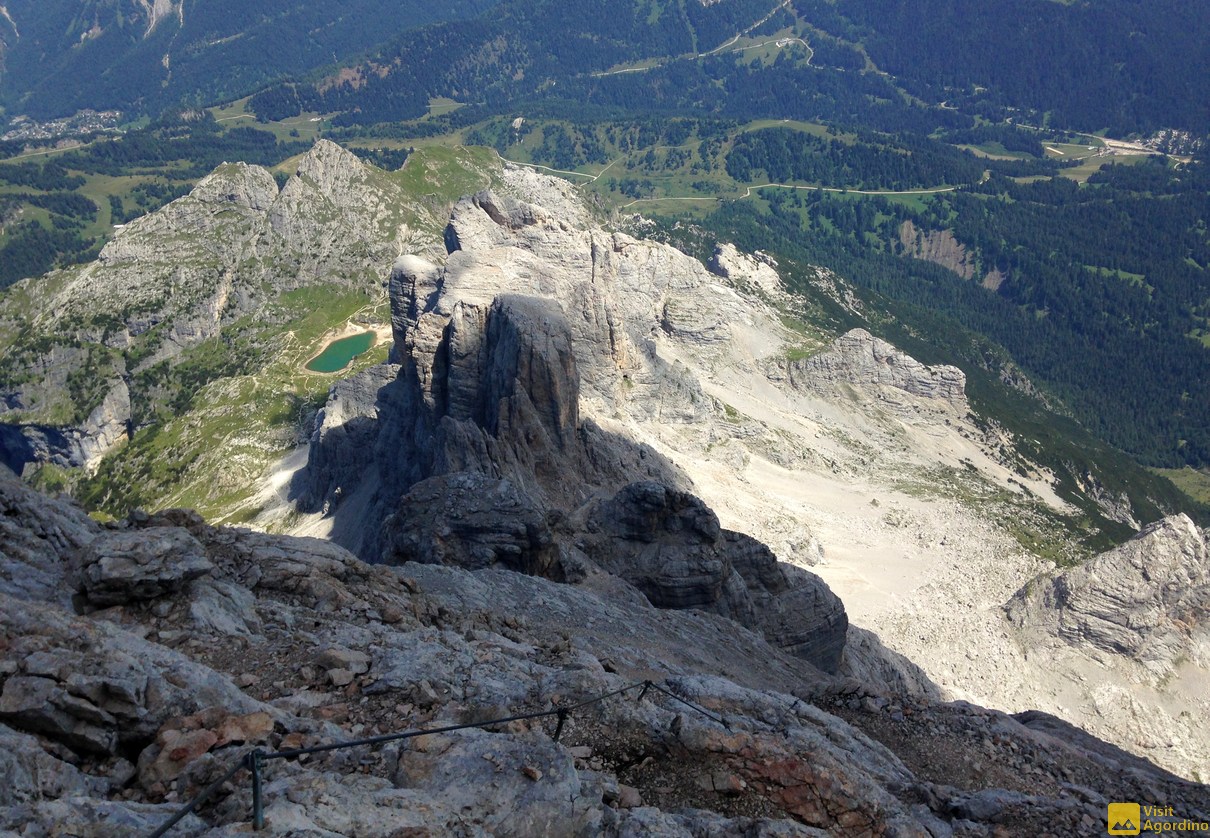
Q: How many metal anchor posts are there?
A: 3